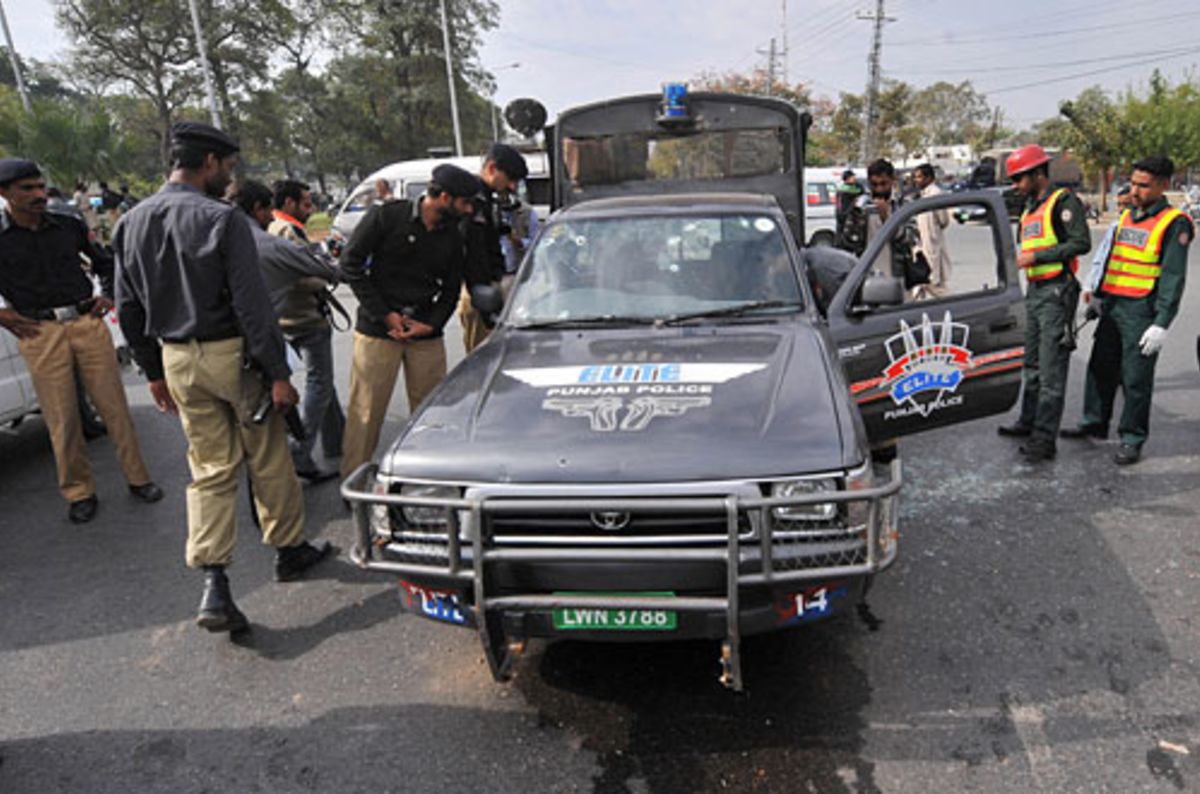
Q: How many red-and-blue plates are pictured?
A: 2